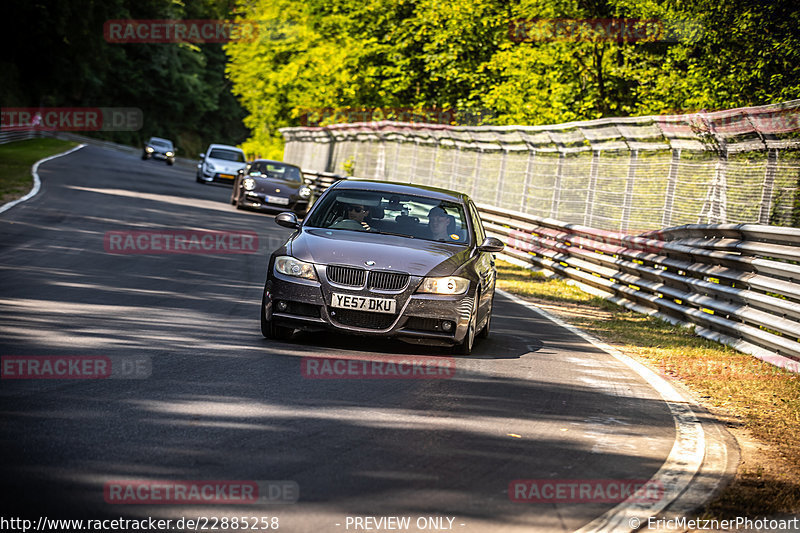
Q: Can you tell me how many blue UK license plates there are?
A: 0